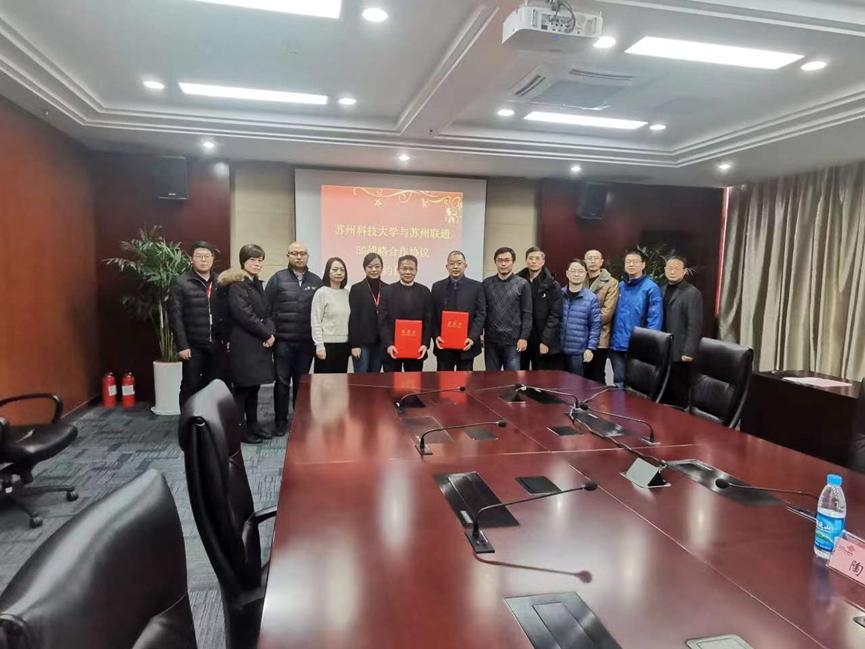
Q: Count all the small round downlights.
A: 11